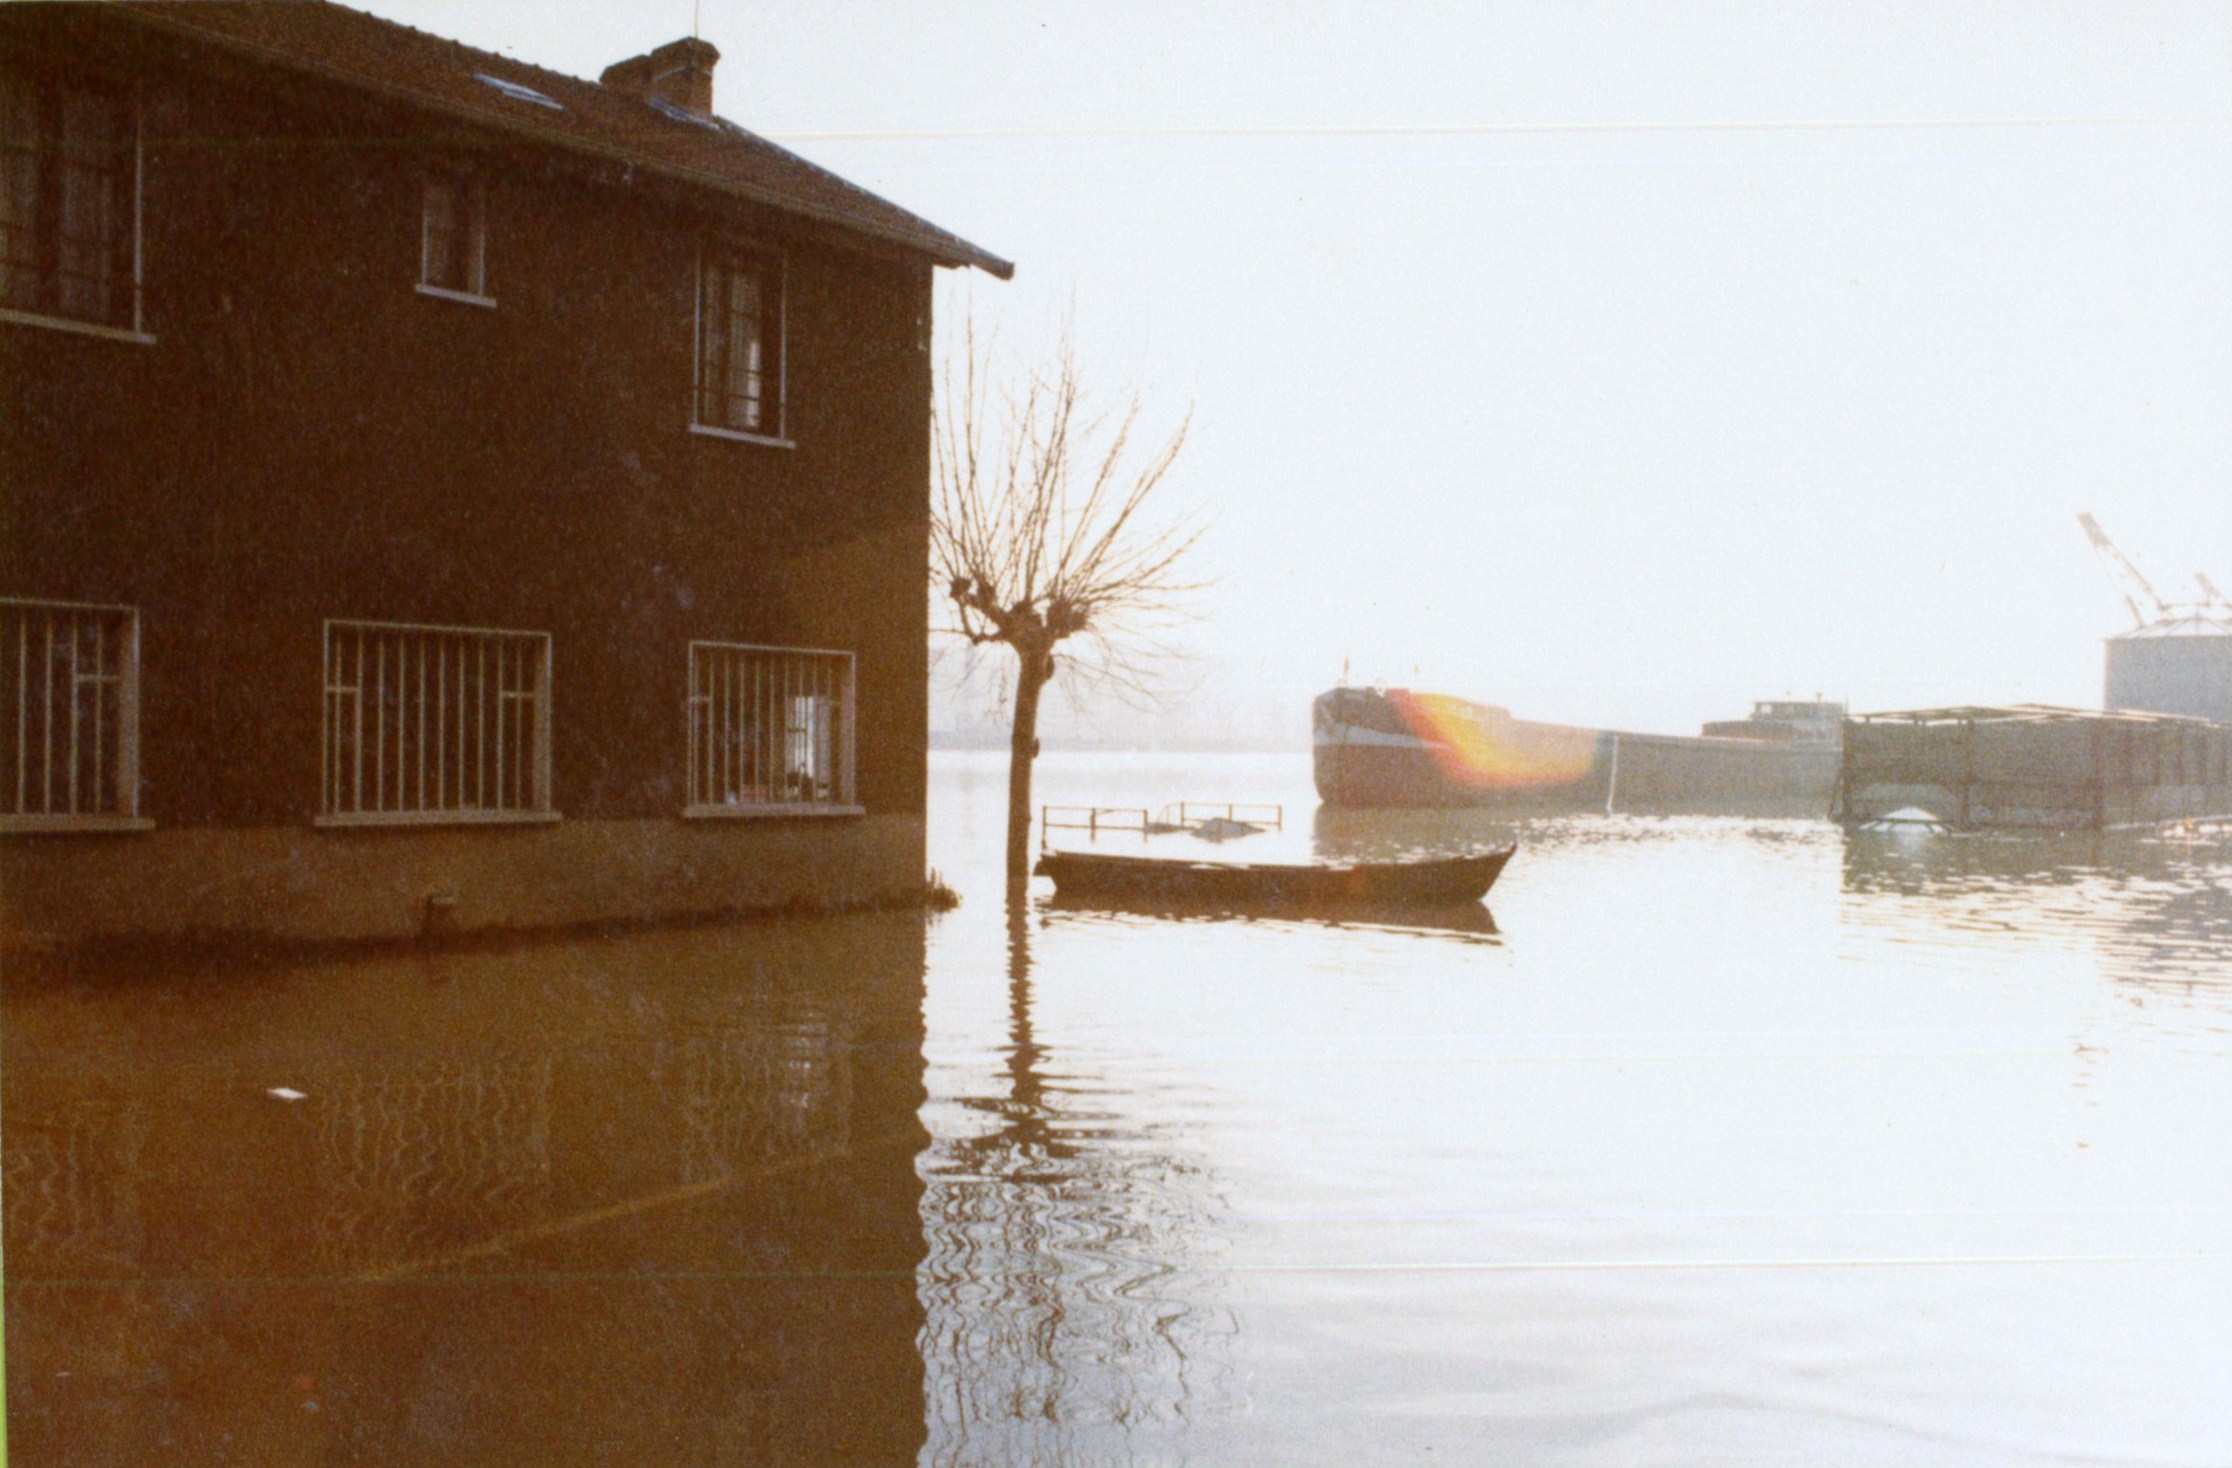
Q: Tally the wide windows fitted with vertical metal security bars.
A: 3